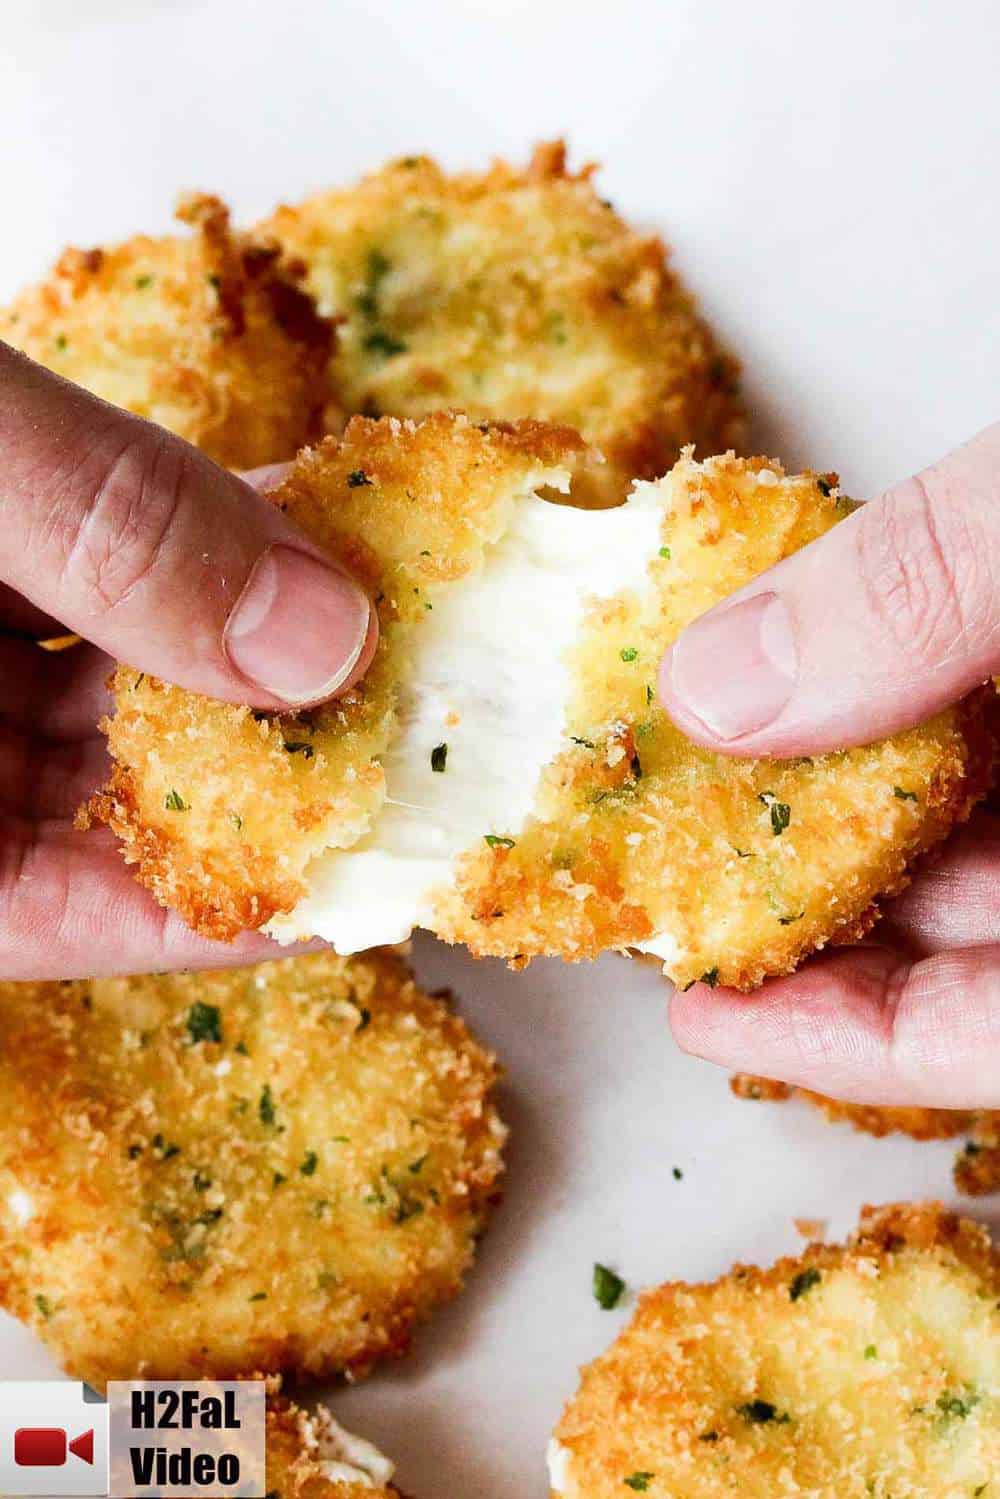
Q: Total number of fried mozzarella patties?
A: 7